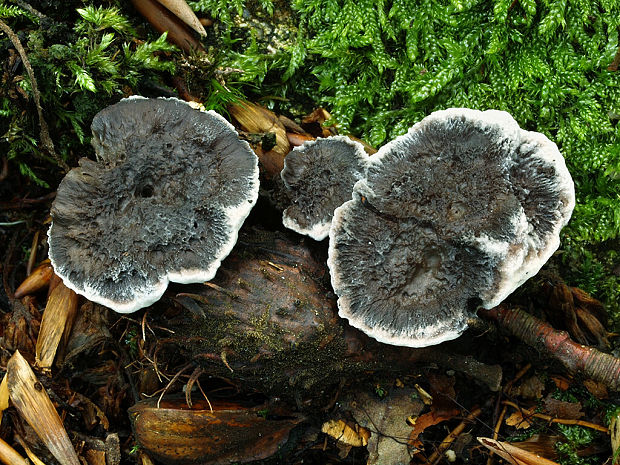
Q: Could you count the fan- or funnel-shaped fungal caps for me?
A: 3